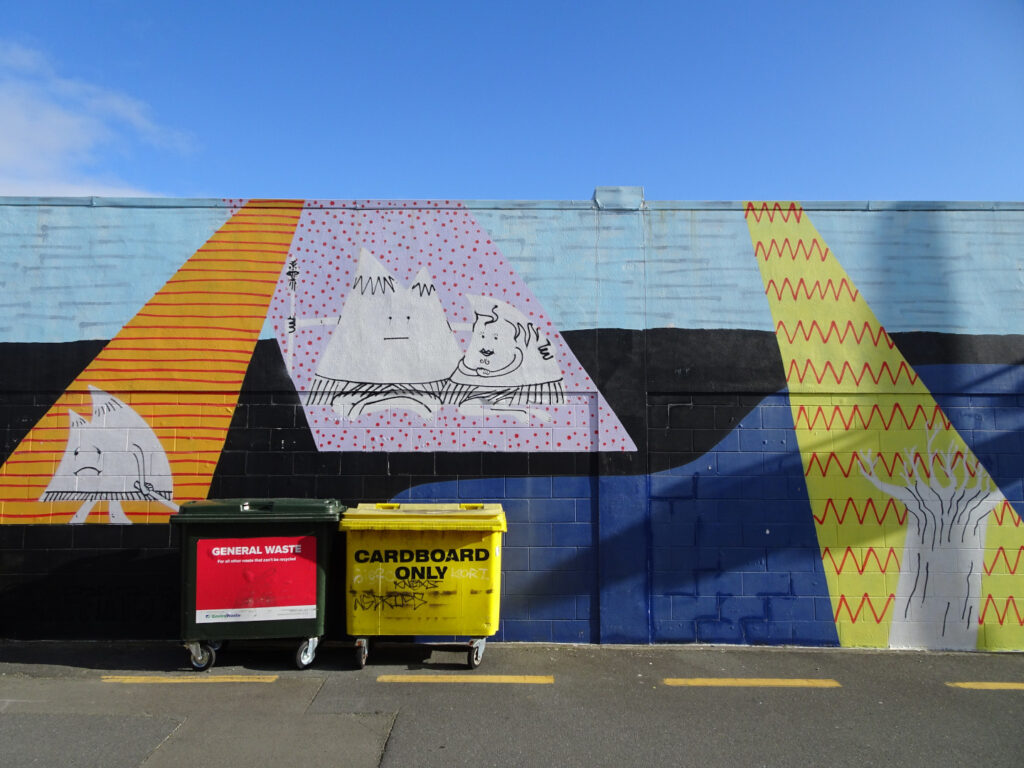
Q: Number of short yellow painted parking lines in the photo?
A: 4